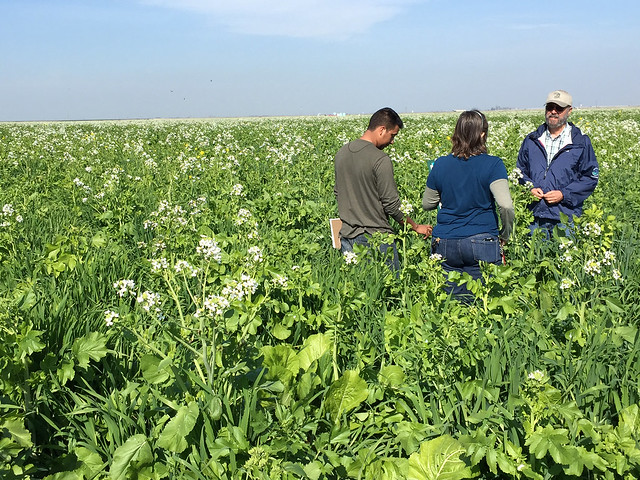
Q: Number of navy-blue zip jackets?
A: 1